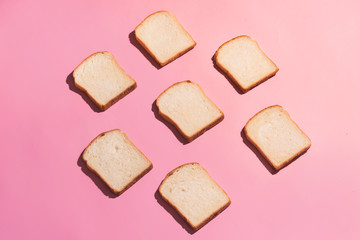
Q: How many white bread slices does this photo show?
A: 7